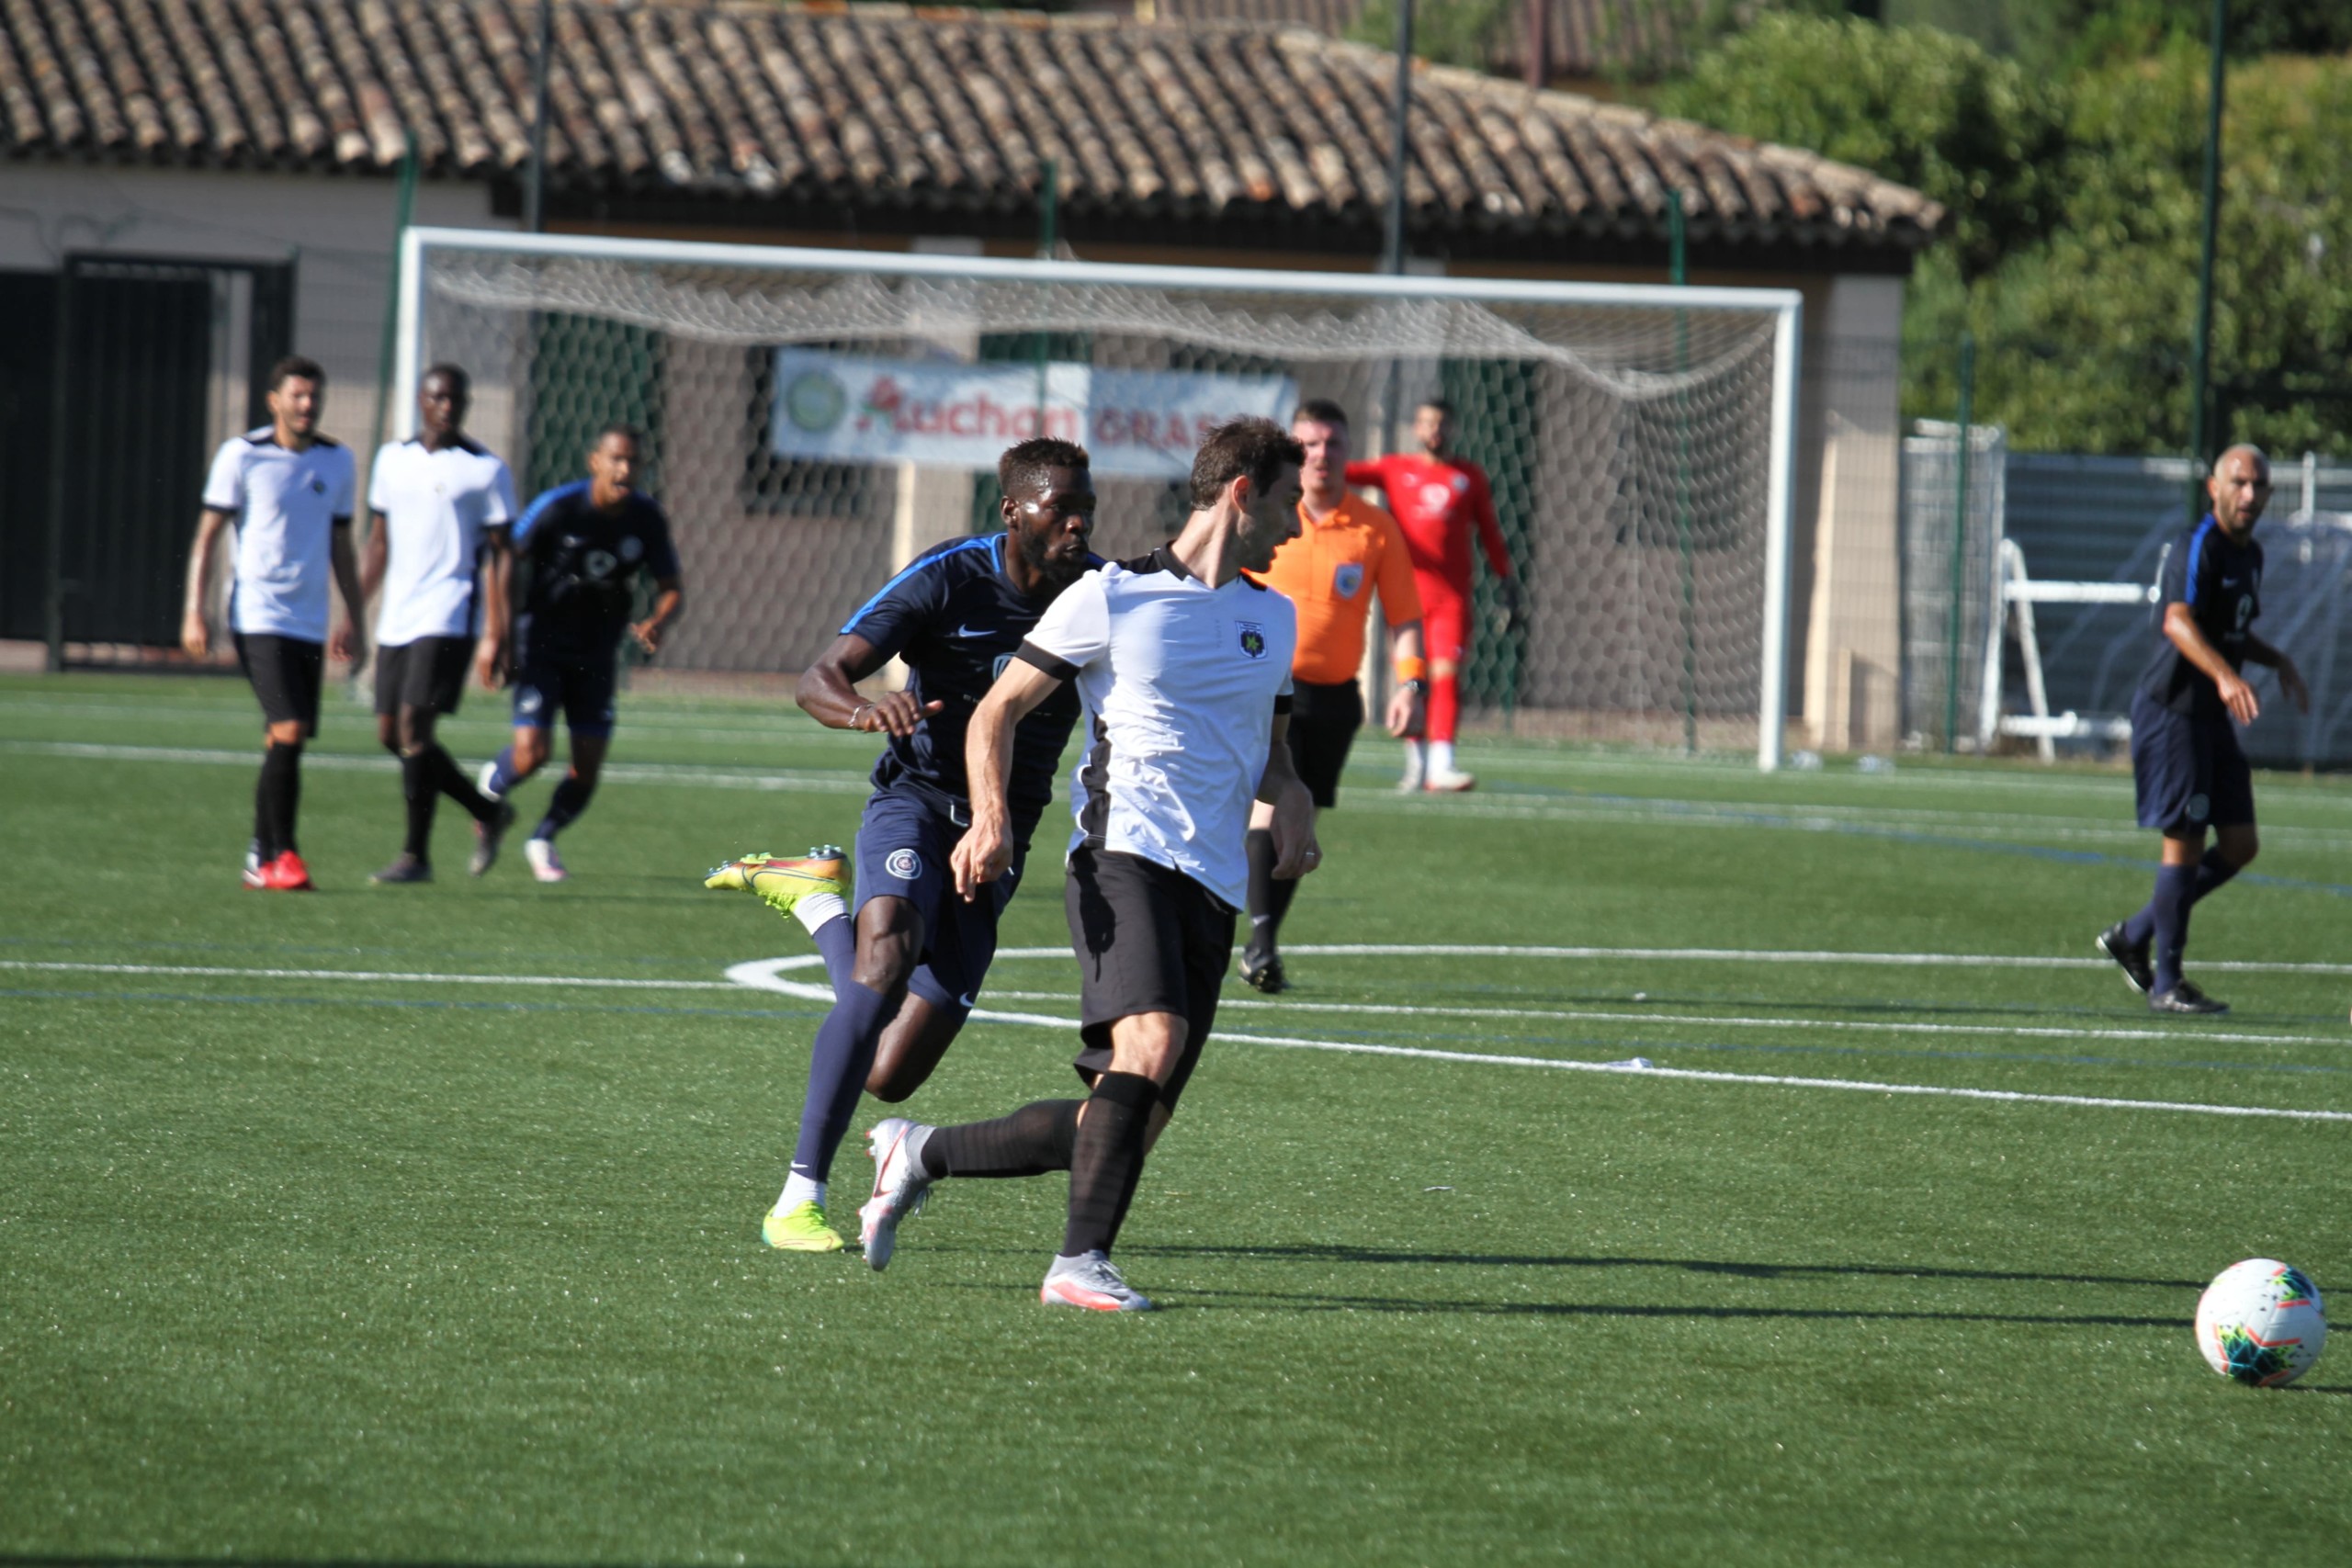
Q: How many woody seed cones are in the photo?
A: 0